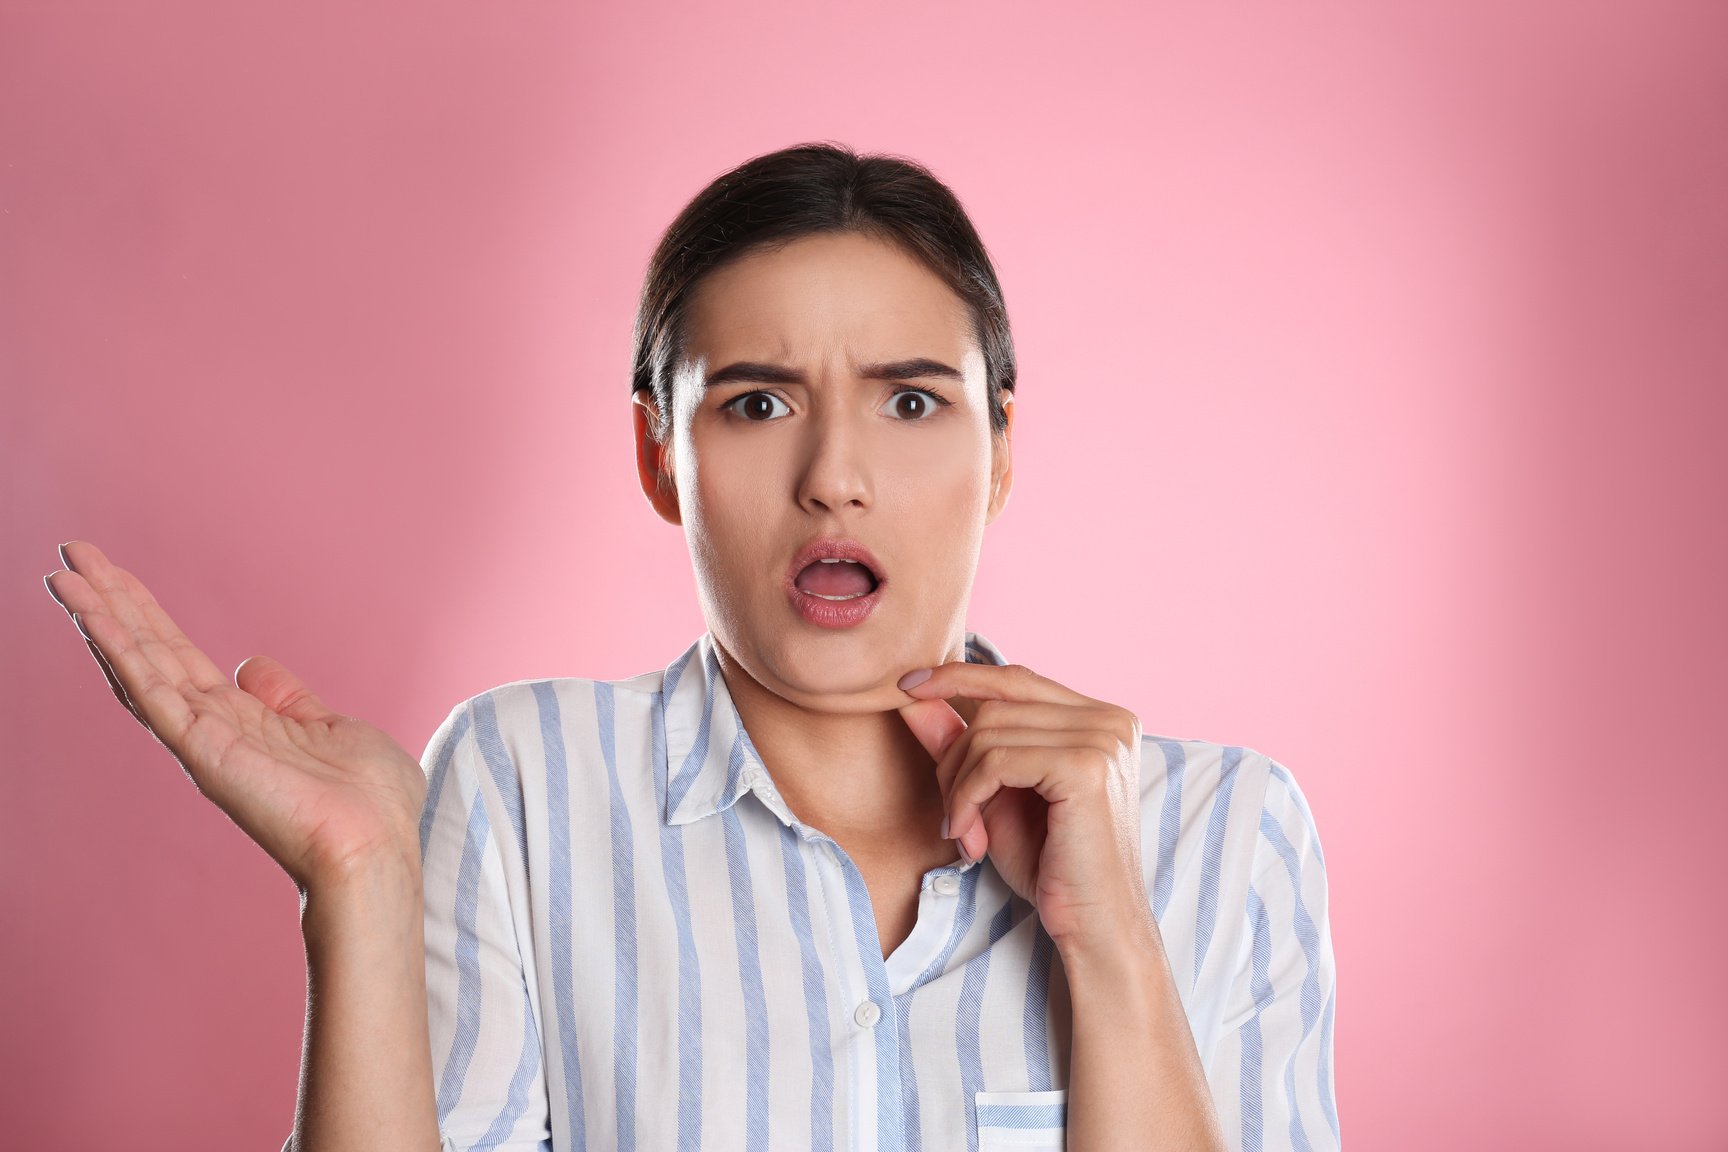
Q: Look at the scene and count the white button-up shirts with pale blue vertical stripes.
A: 1